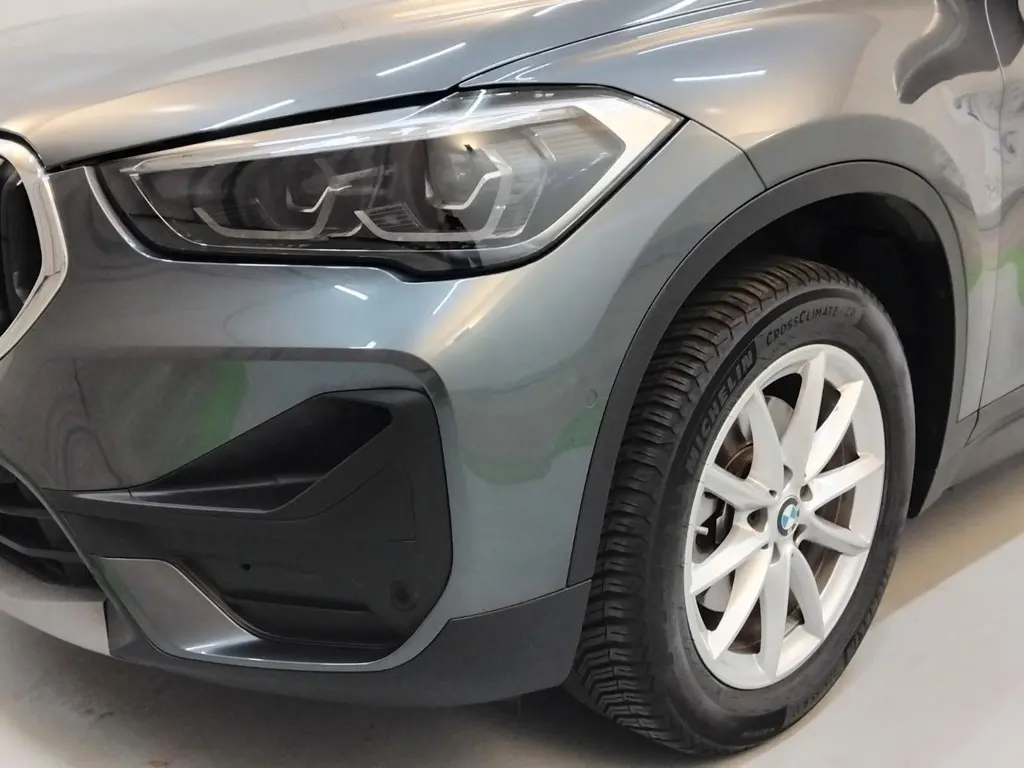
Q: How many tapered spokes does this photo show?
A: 10